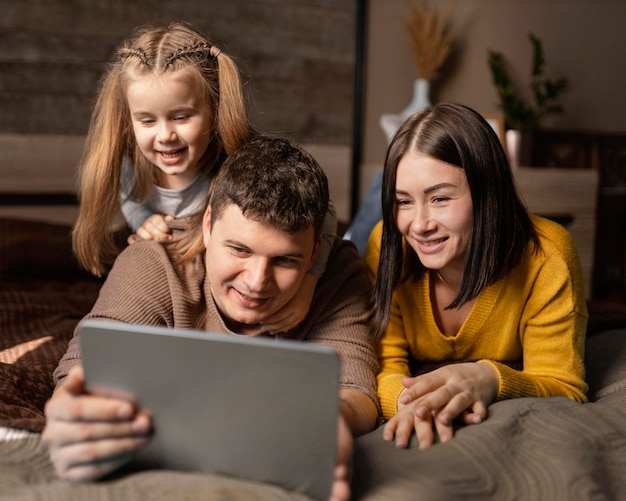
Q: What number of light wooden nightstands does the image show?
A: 1